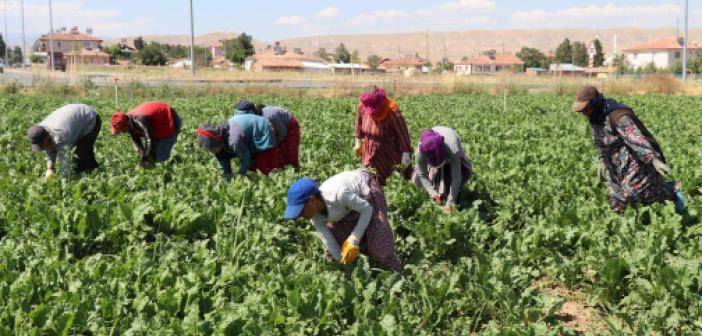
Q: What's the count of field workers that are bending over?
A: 6